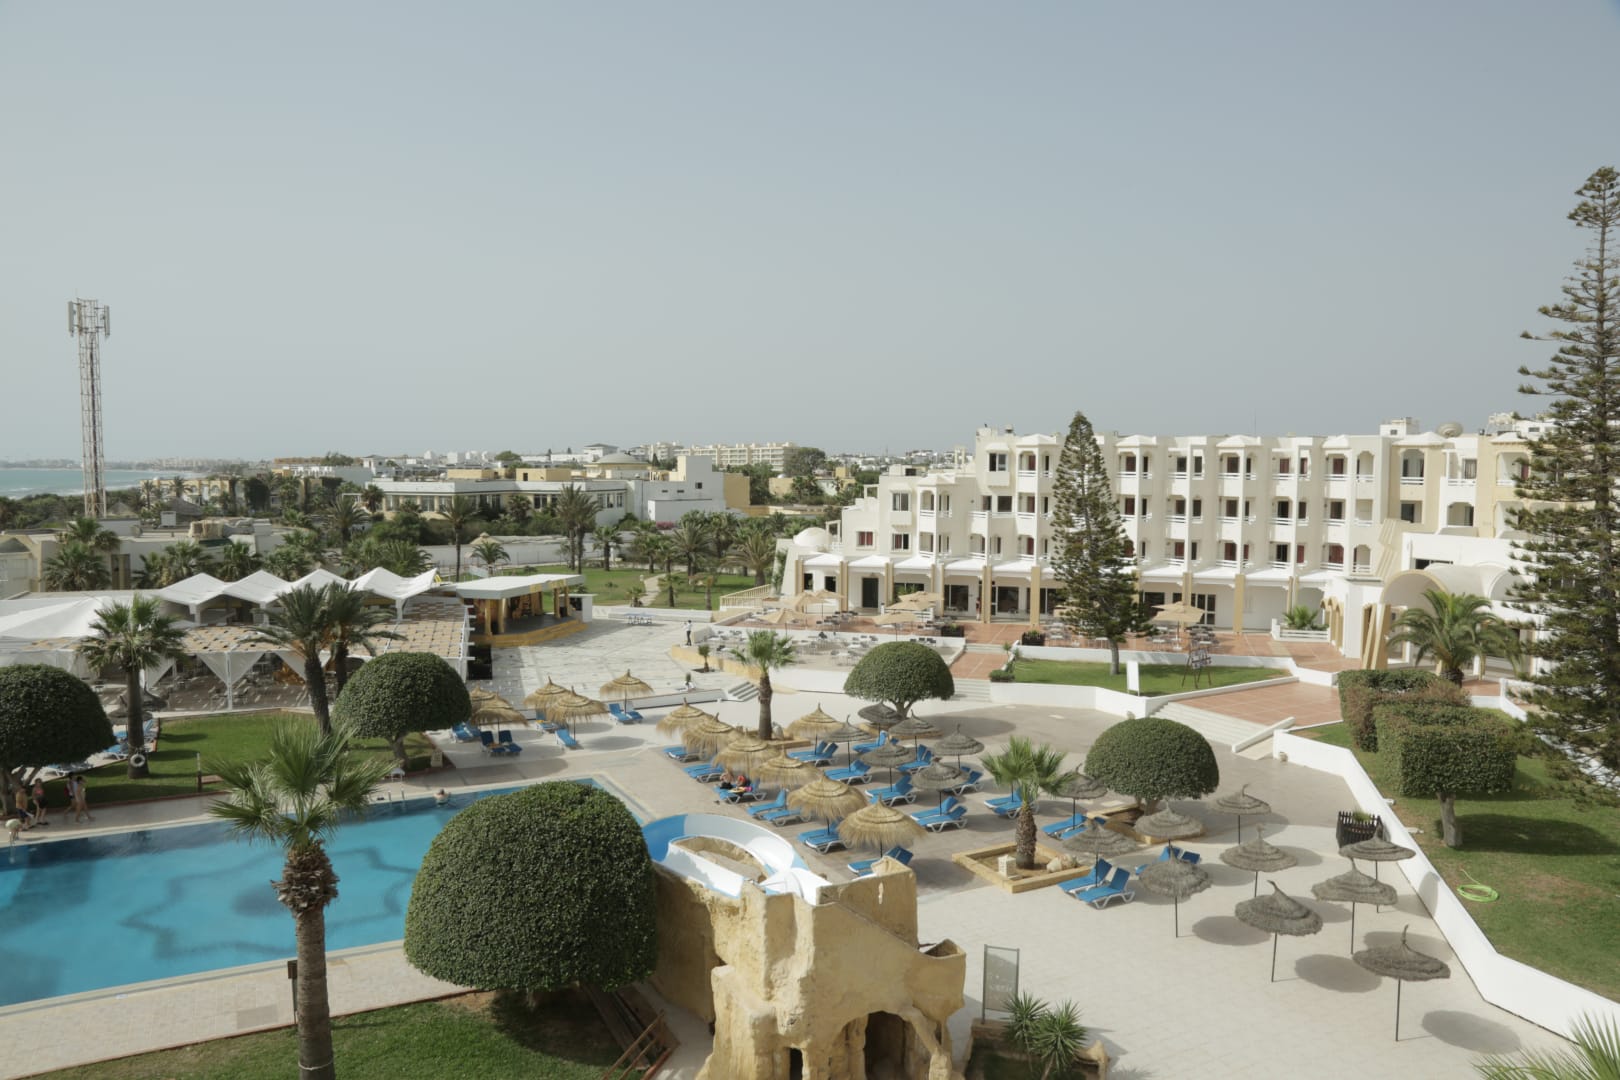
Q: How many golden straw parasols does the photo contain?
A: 12